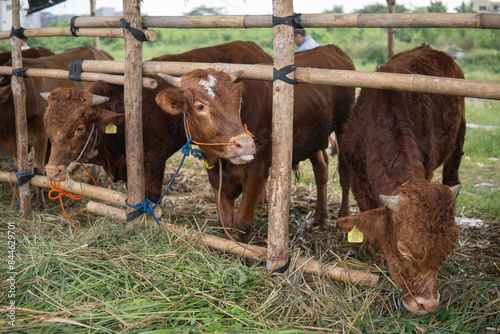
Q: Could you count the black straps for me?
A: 10